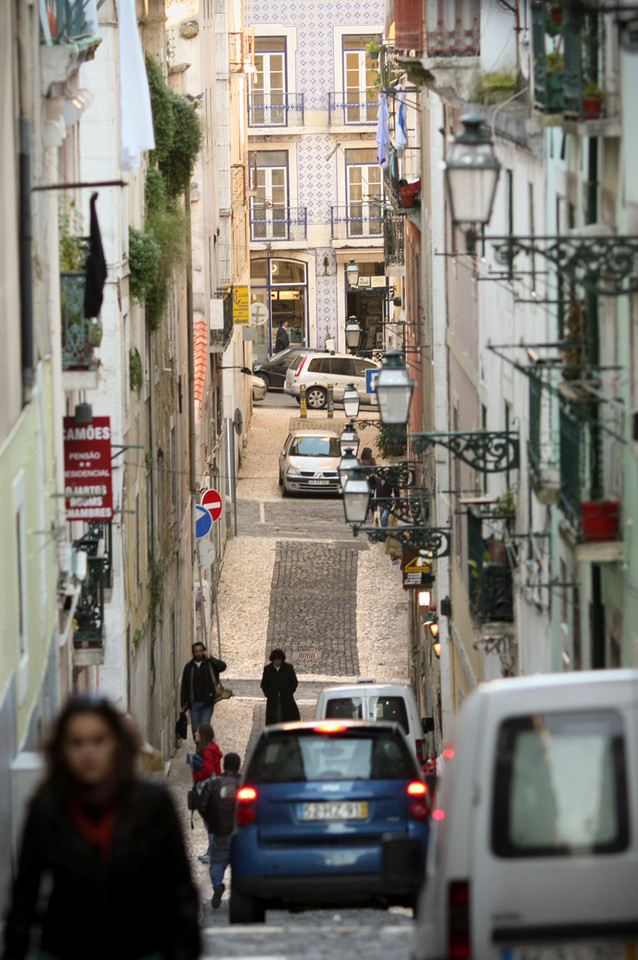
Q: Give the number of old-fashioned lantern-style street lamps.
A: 8